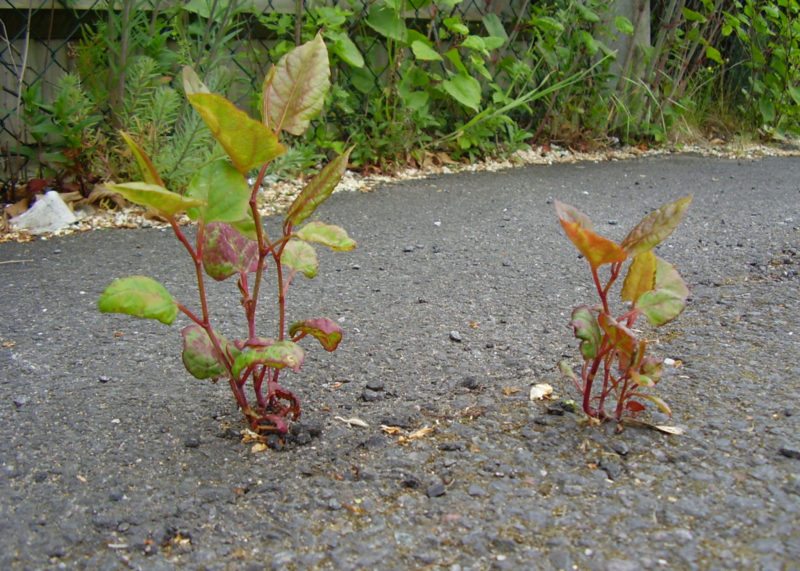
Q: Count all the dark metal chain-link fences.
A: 1